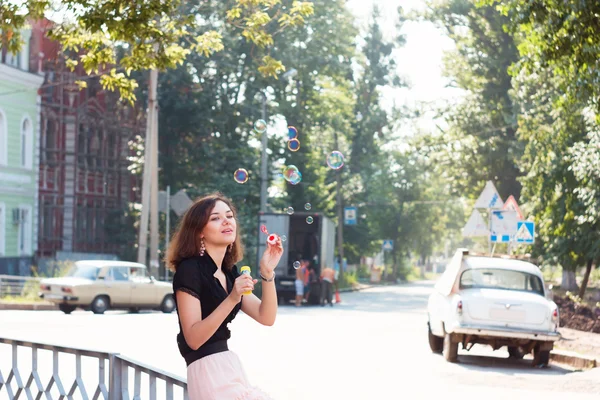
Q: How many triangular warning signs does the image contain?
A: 3